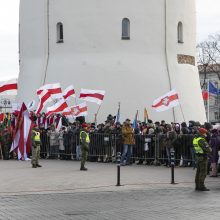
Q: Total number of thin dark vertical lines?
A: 2